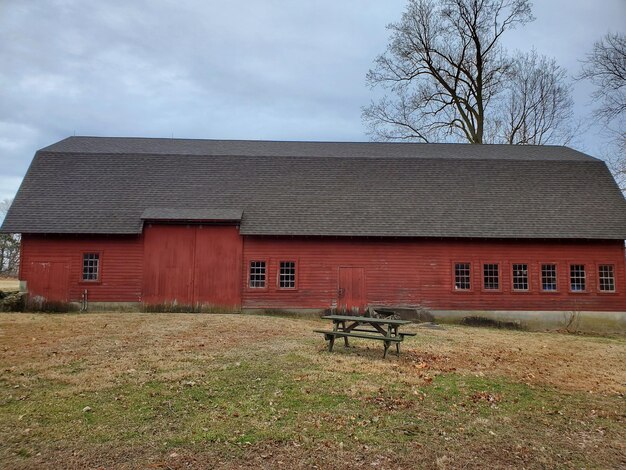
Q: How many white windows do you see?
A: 9